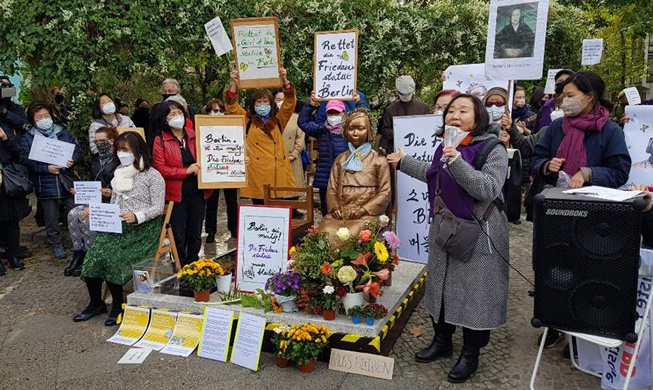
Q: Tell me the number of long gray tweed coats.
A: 1